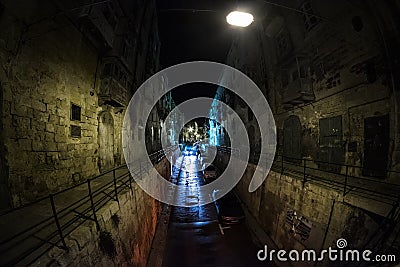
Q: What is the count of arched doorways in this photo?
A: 2